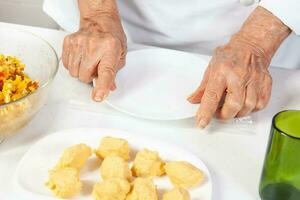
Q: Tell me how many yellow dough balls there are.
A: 9